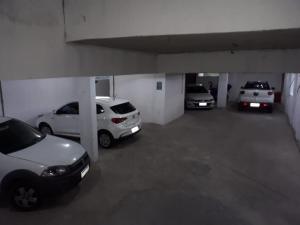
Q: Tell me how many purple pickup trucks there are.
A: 0